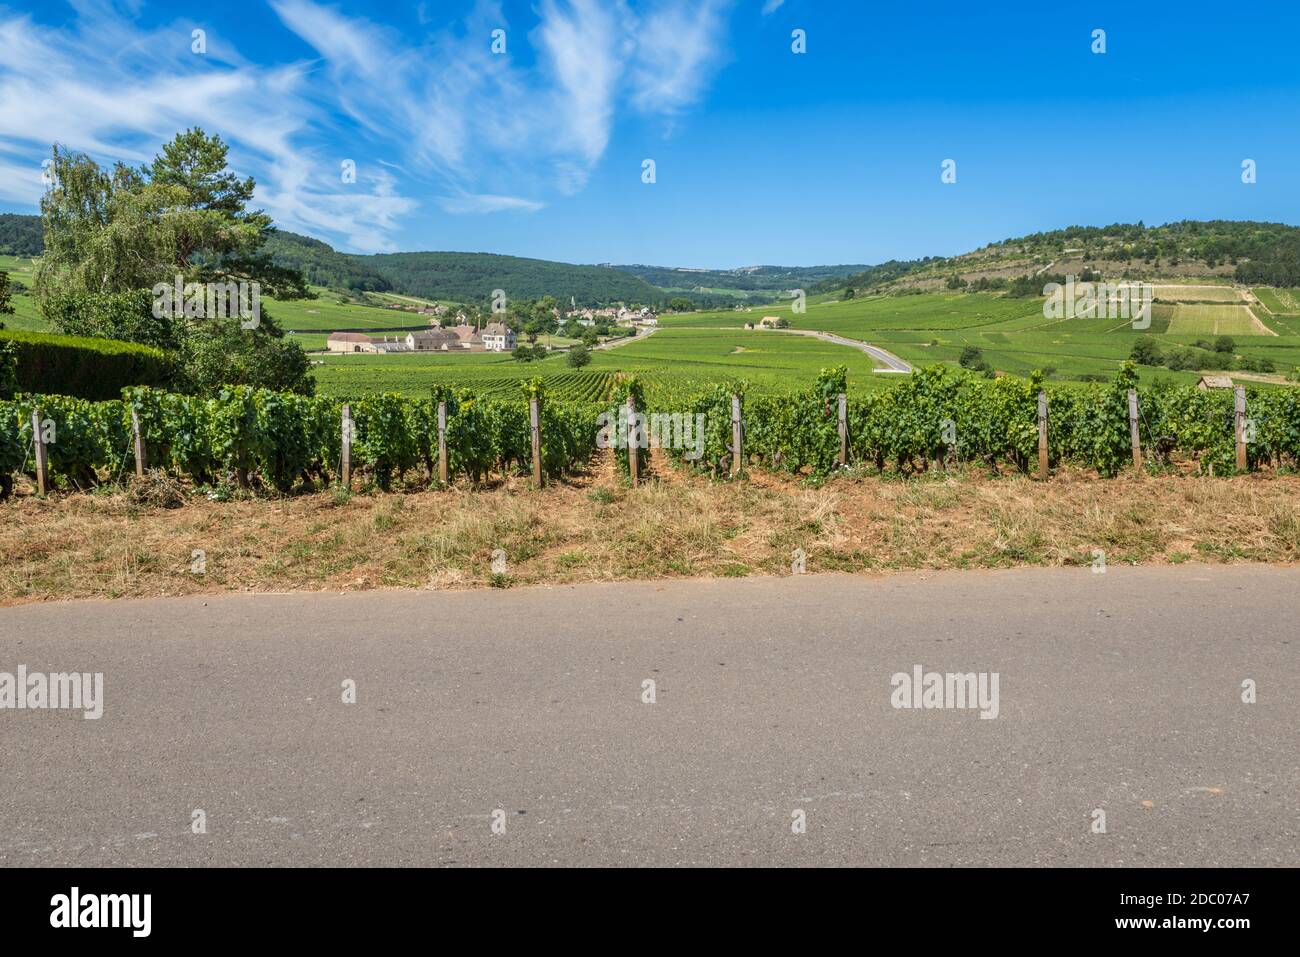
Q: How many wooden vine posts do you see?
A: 11